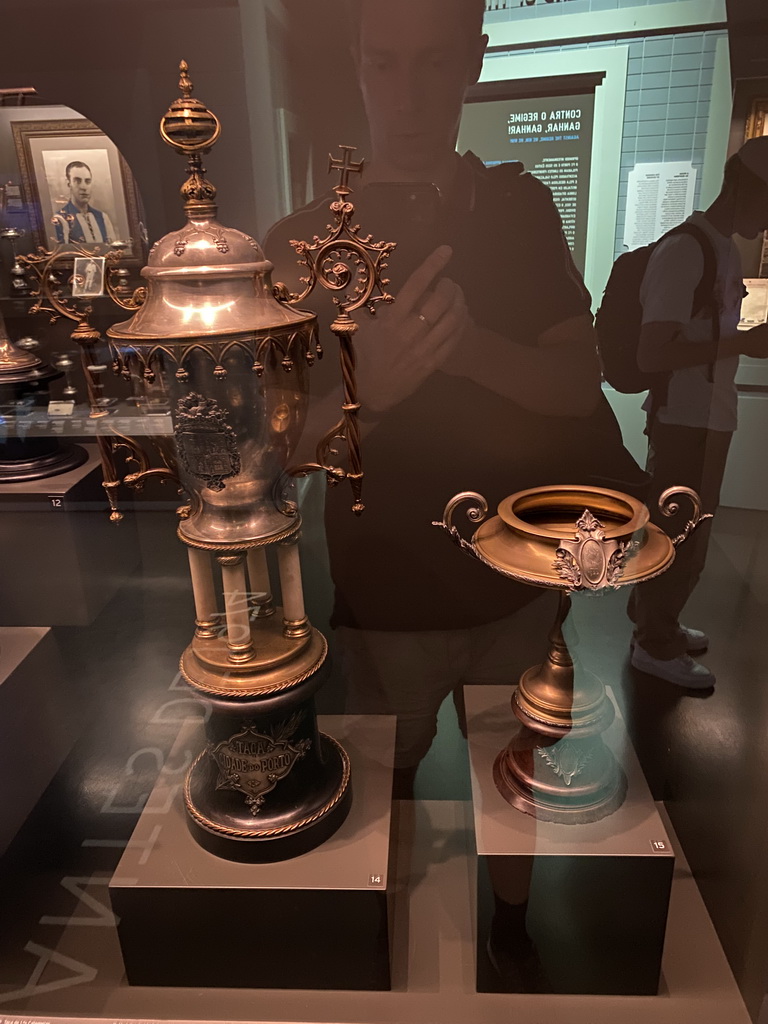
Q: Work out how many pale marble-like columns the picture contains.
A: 4